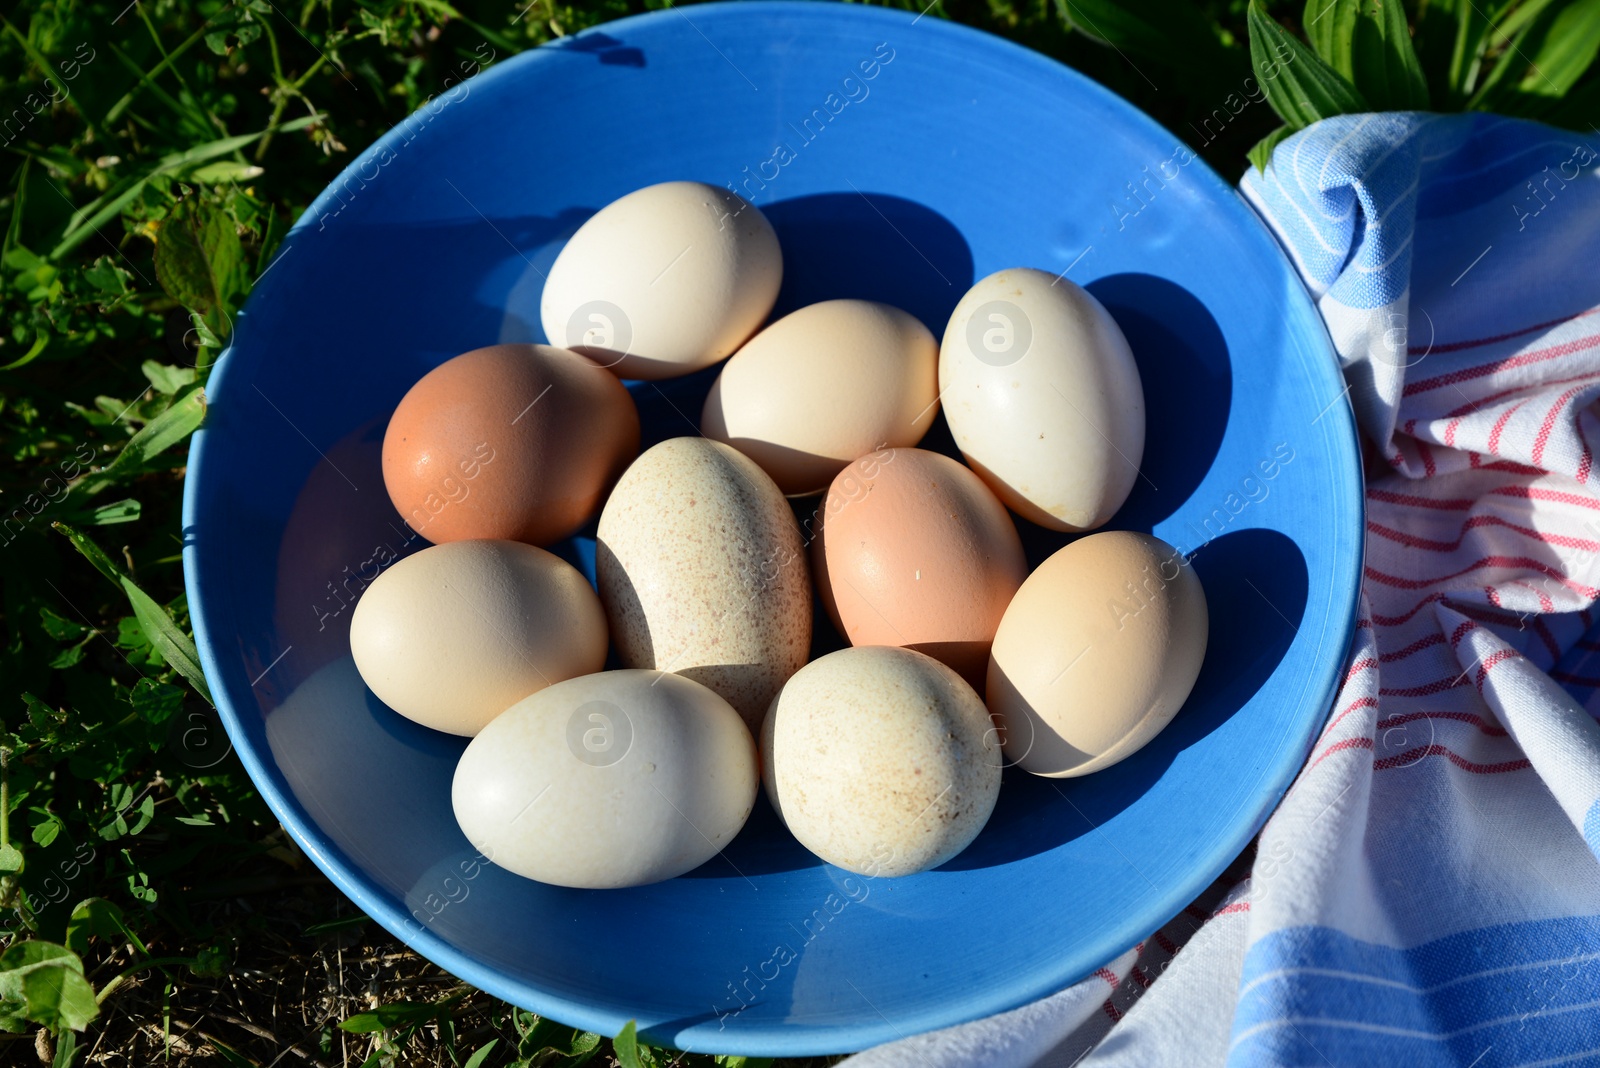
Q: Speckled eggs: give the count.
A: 2